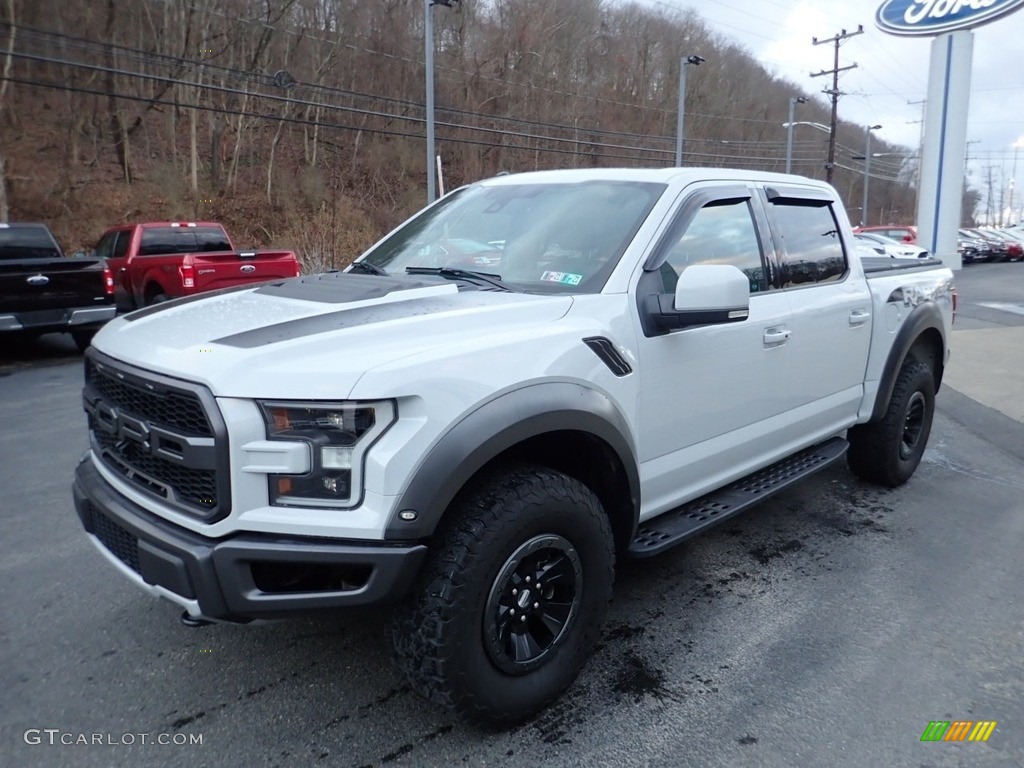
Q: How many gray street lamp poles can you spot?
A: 4